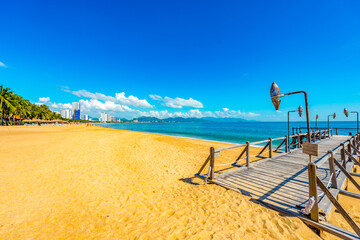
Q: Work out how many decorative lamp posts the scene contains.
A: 5